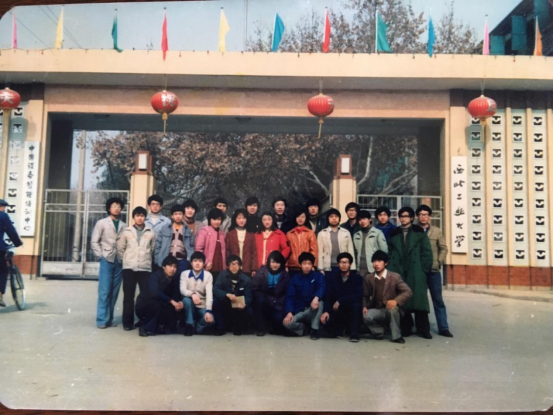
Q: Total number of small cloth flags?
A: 11